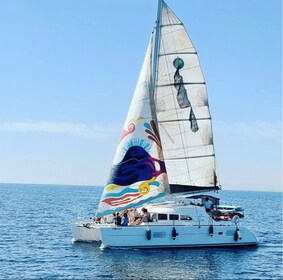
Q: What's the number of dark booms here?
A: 1